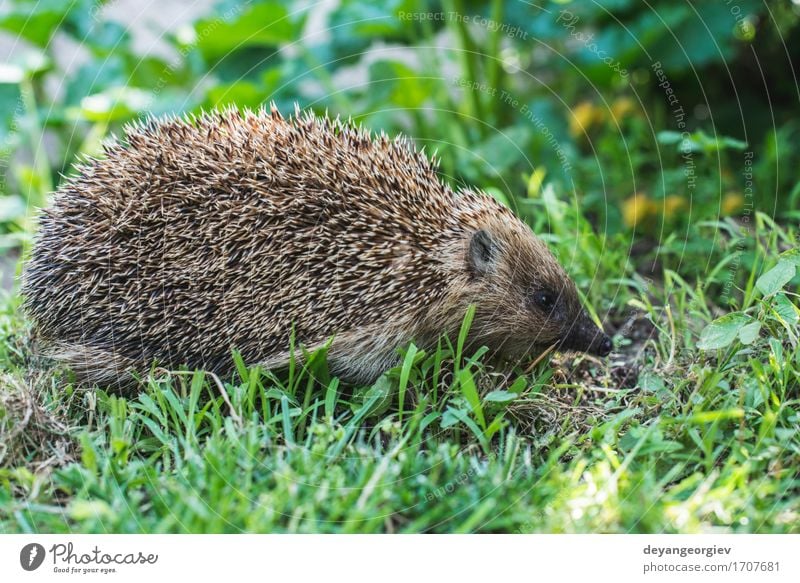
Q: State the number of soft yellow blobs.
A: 5